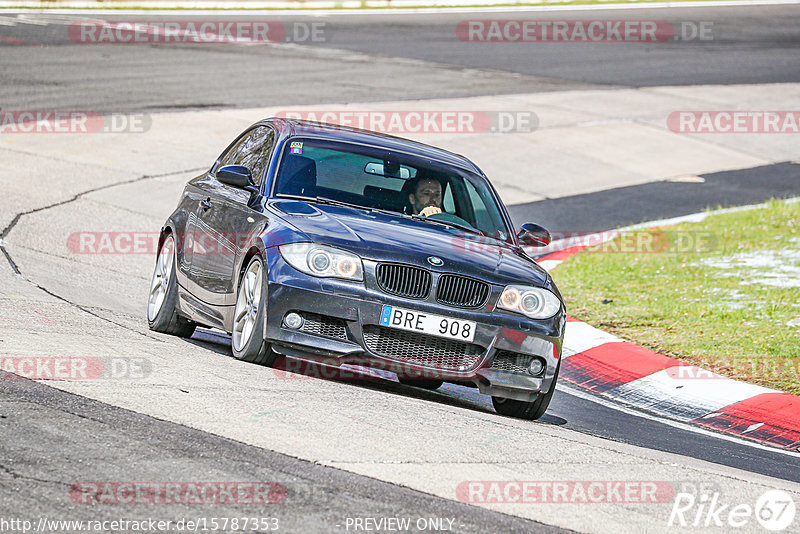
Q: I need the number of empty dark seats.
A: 1